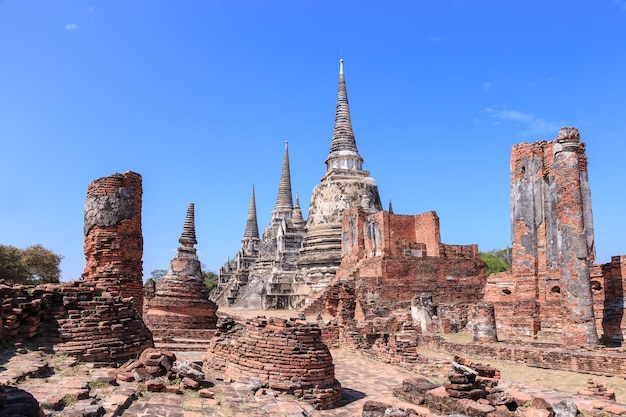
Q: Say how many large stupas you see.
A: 3